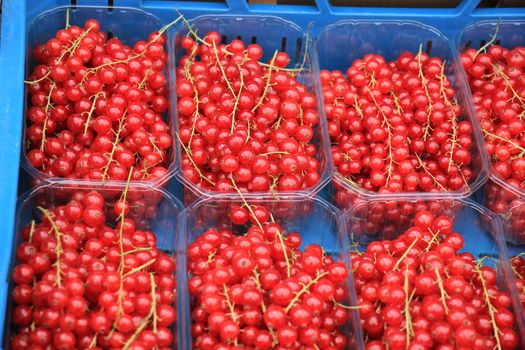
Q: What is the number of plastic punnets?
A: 8